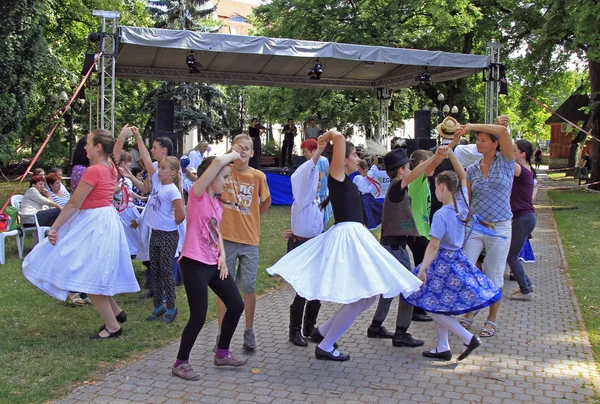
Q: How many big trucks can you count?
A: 0